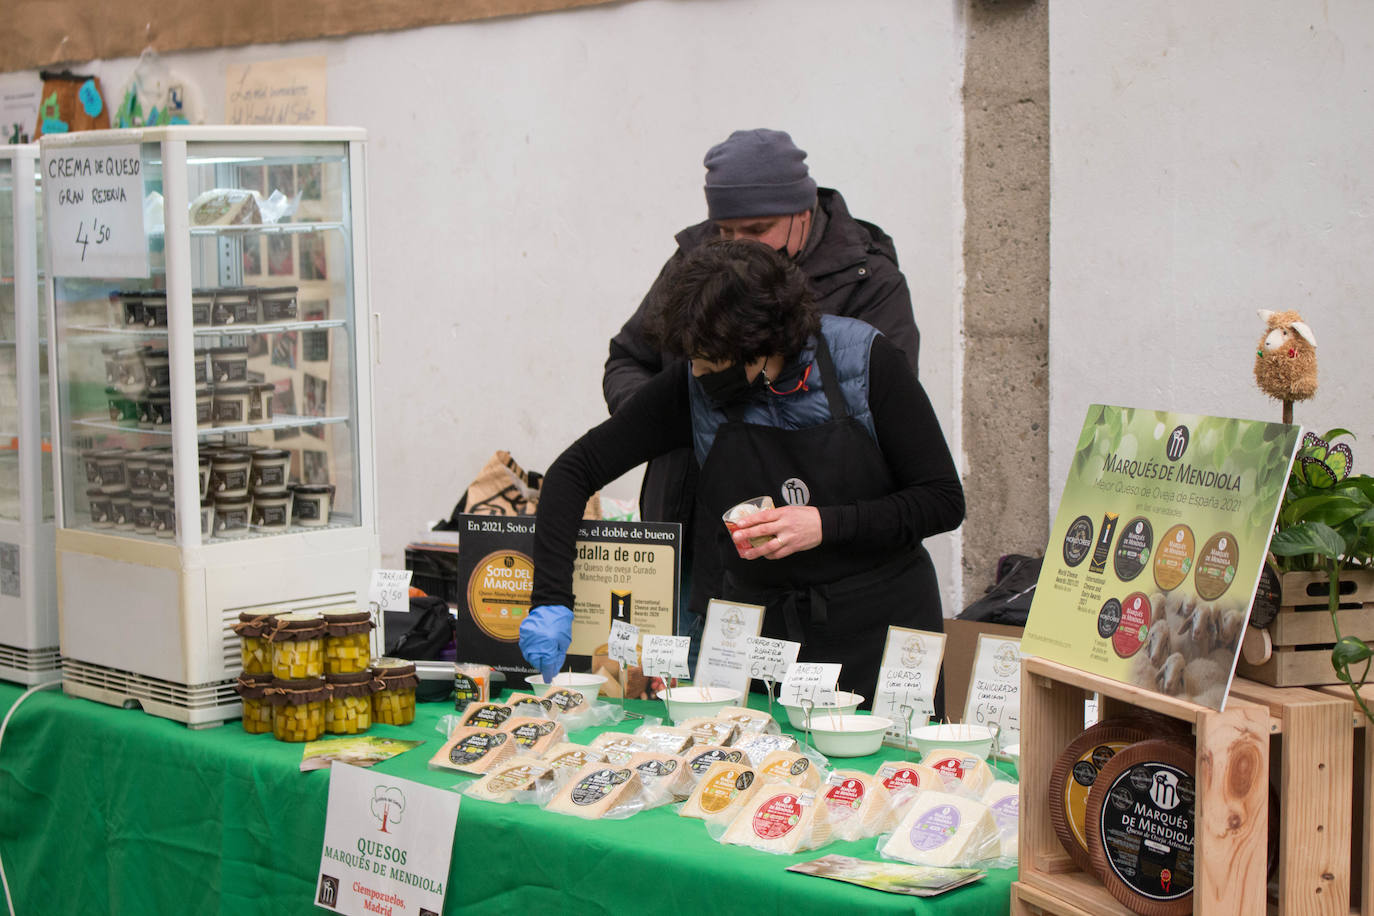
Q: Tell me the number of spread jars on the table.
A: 7